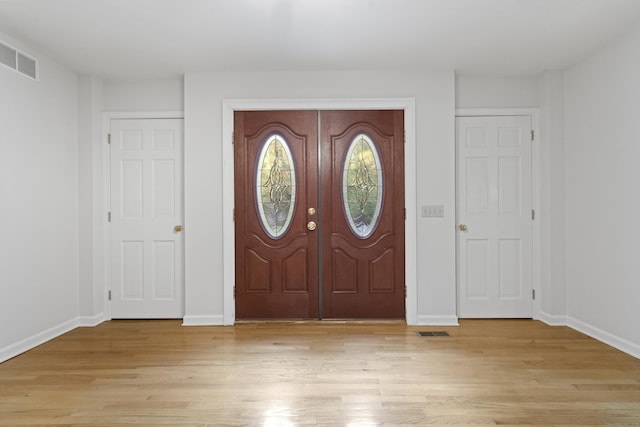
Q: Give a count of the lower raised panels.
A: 8